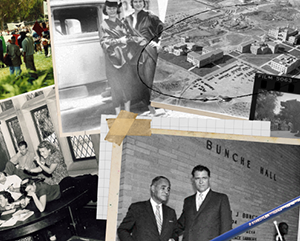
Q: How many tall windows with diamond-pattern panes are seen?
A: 3